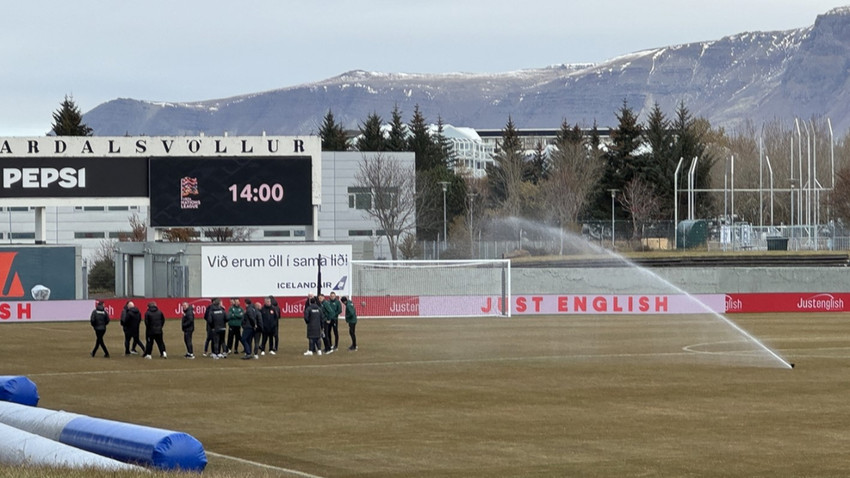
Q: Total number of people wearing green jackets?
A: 4